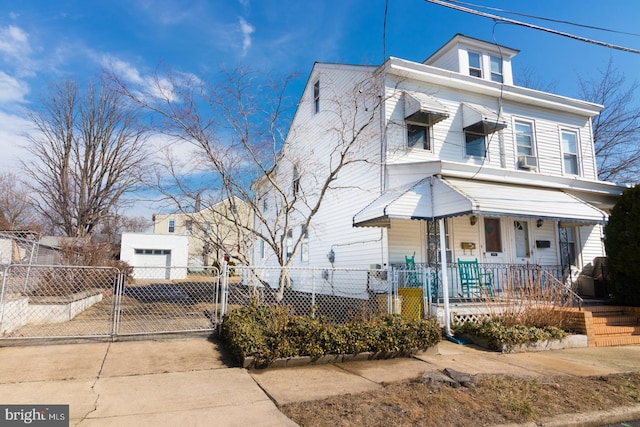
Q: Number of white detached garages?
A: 1